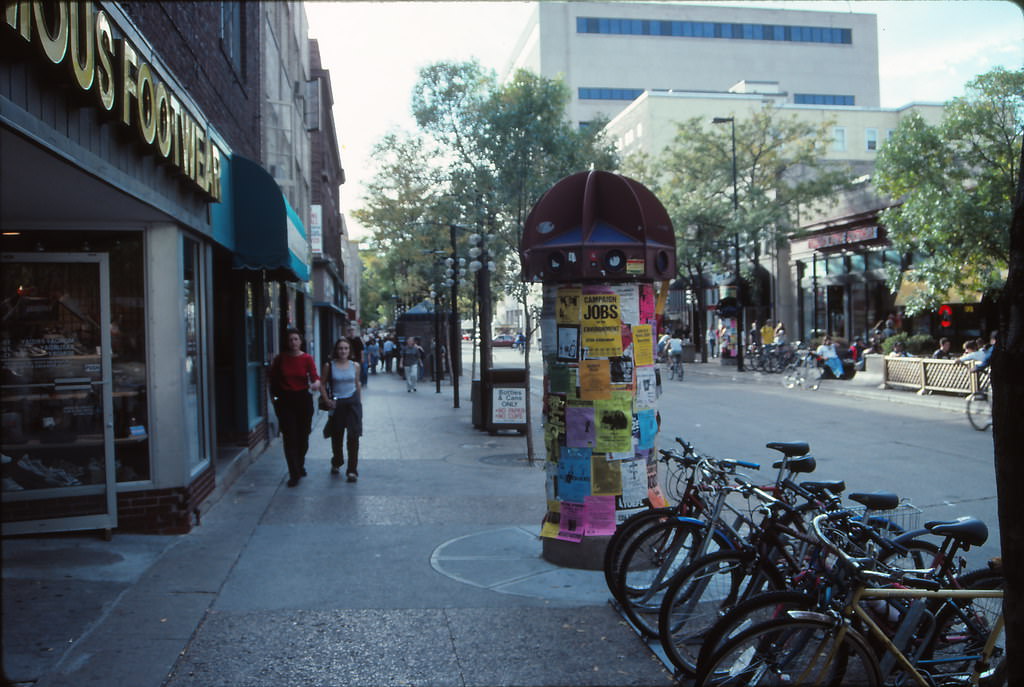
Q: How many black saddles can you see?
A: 5